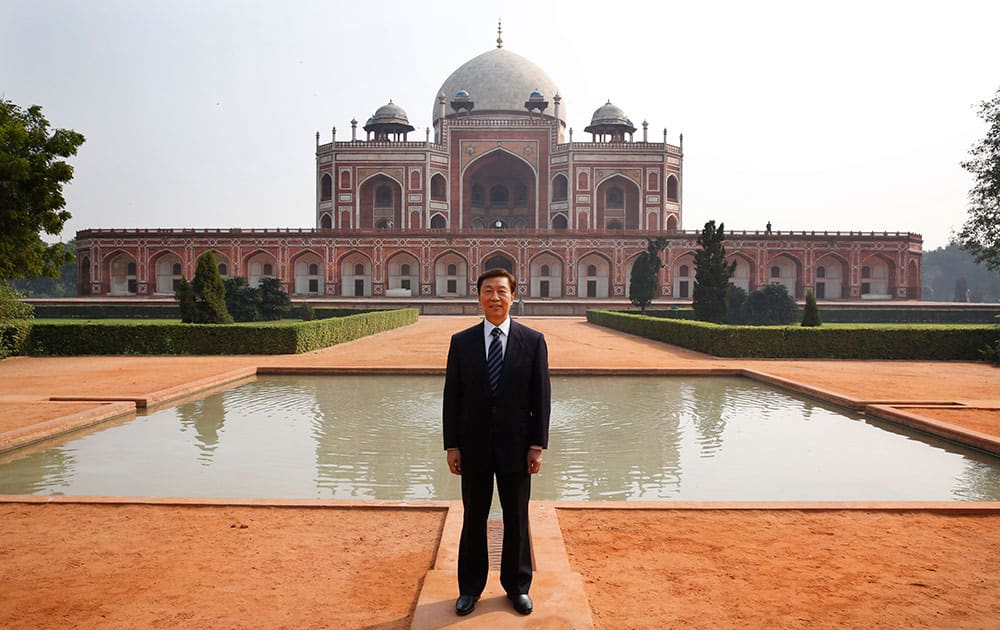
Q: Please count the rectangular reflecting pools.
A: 1